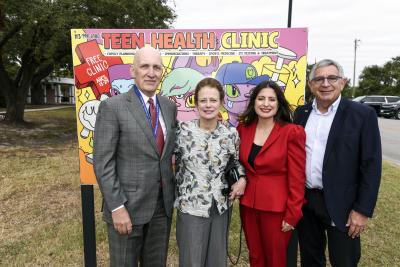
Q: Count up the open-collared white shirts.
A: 1